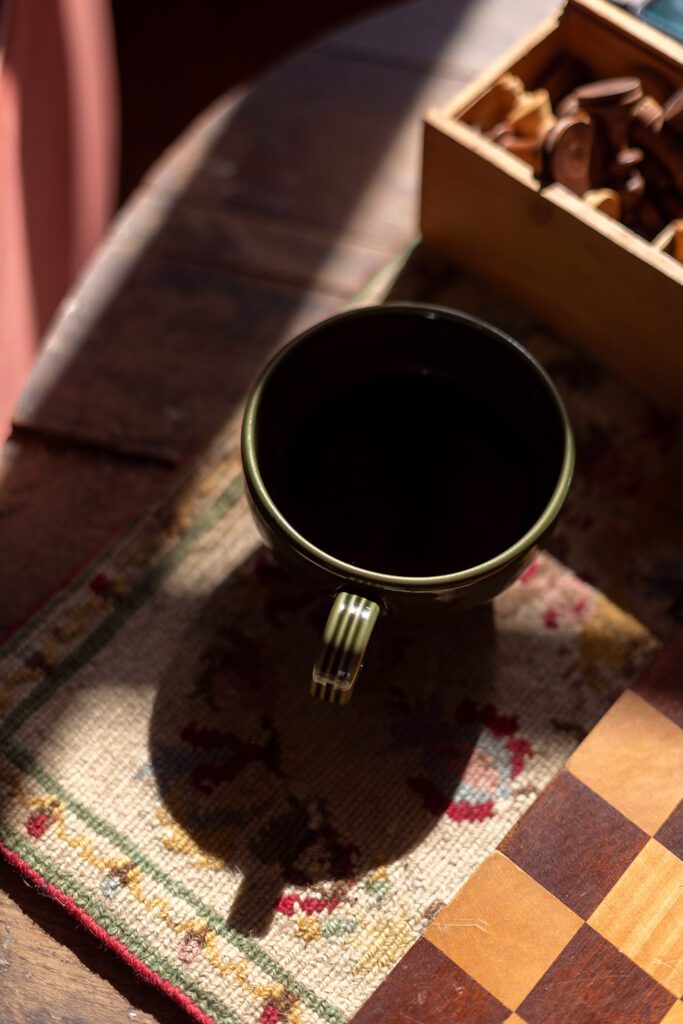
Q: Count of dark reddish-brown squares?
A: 5